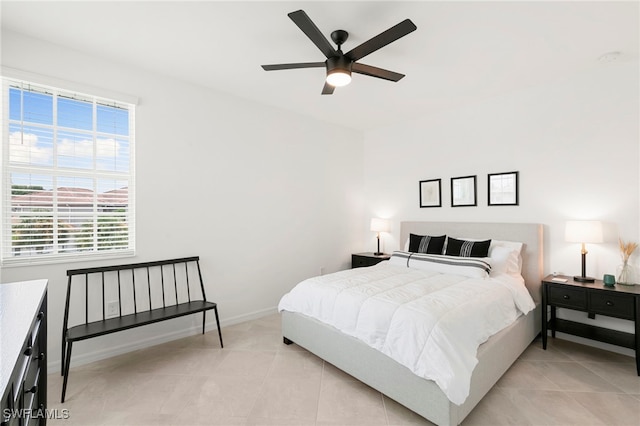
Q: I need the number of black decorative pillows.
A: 2